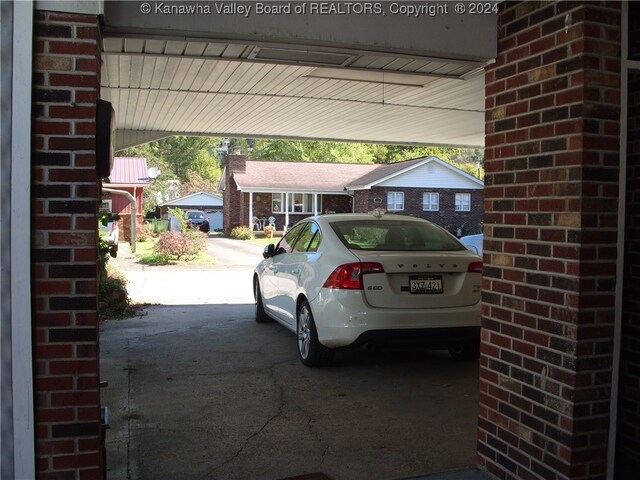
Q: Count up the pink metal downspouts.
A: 0